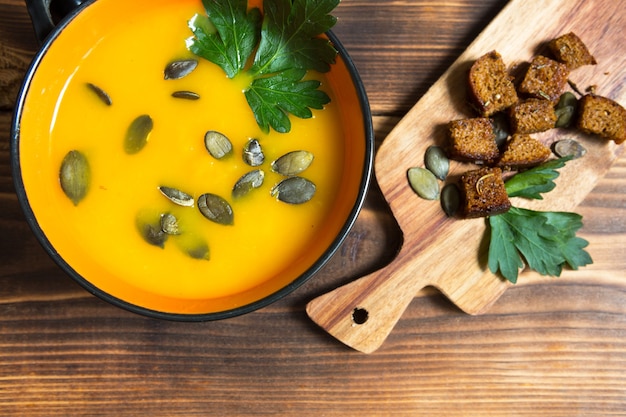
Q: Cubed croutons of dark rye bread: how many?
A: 8